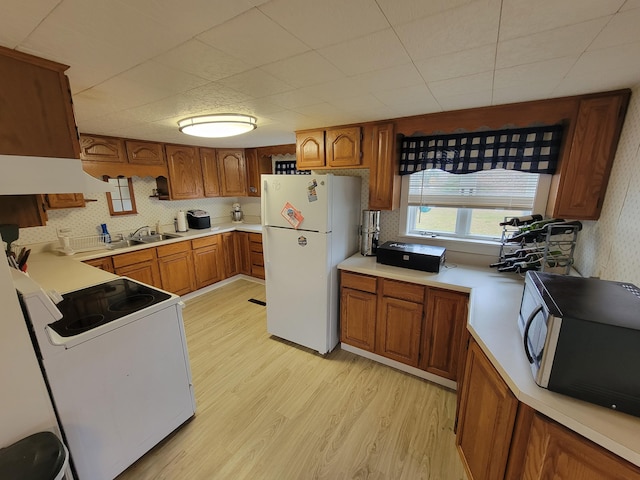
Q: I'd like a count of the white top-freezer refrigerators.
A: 1